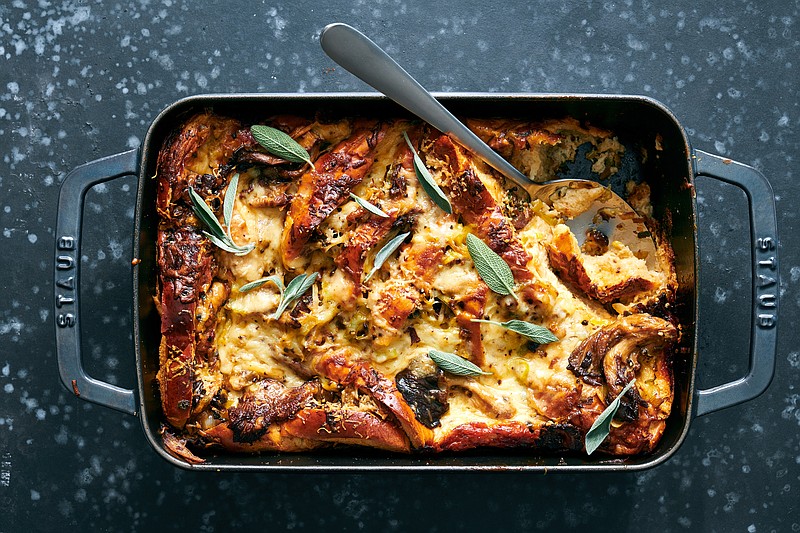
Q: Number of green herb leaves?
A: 14